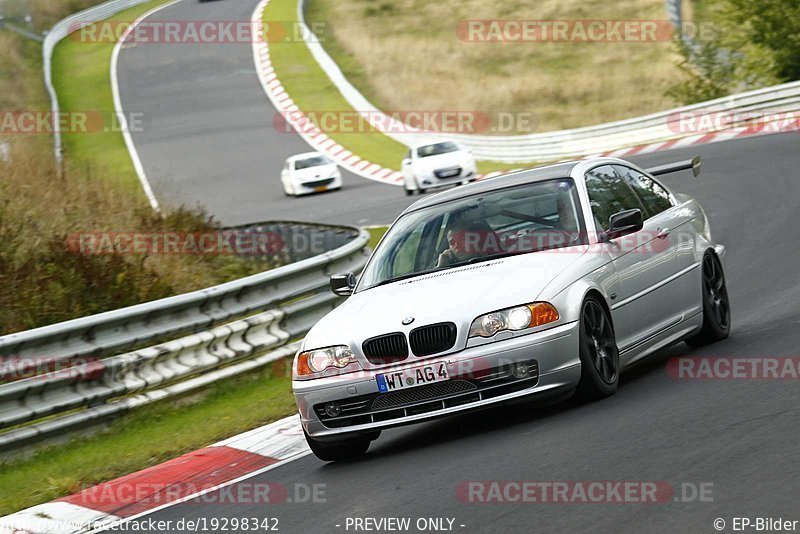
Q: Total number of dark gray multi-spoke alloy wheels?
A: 2